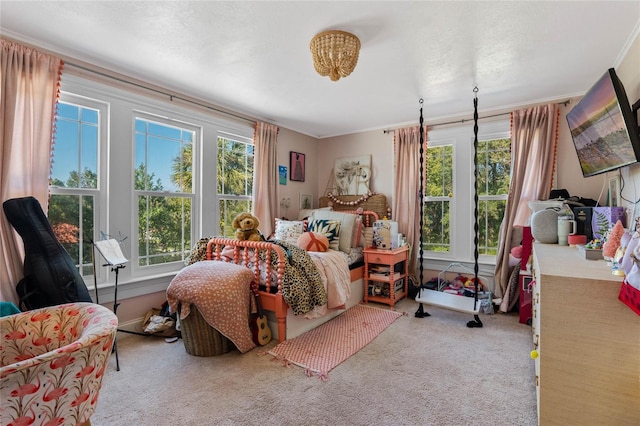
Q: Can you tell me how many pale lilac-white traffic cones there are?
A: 0